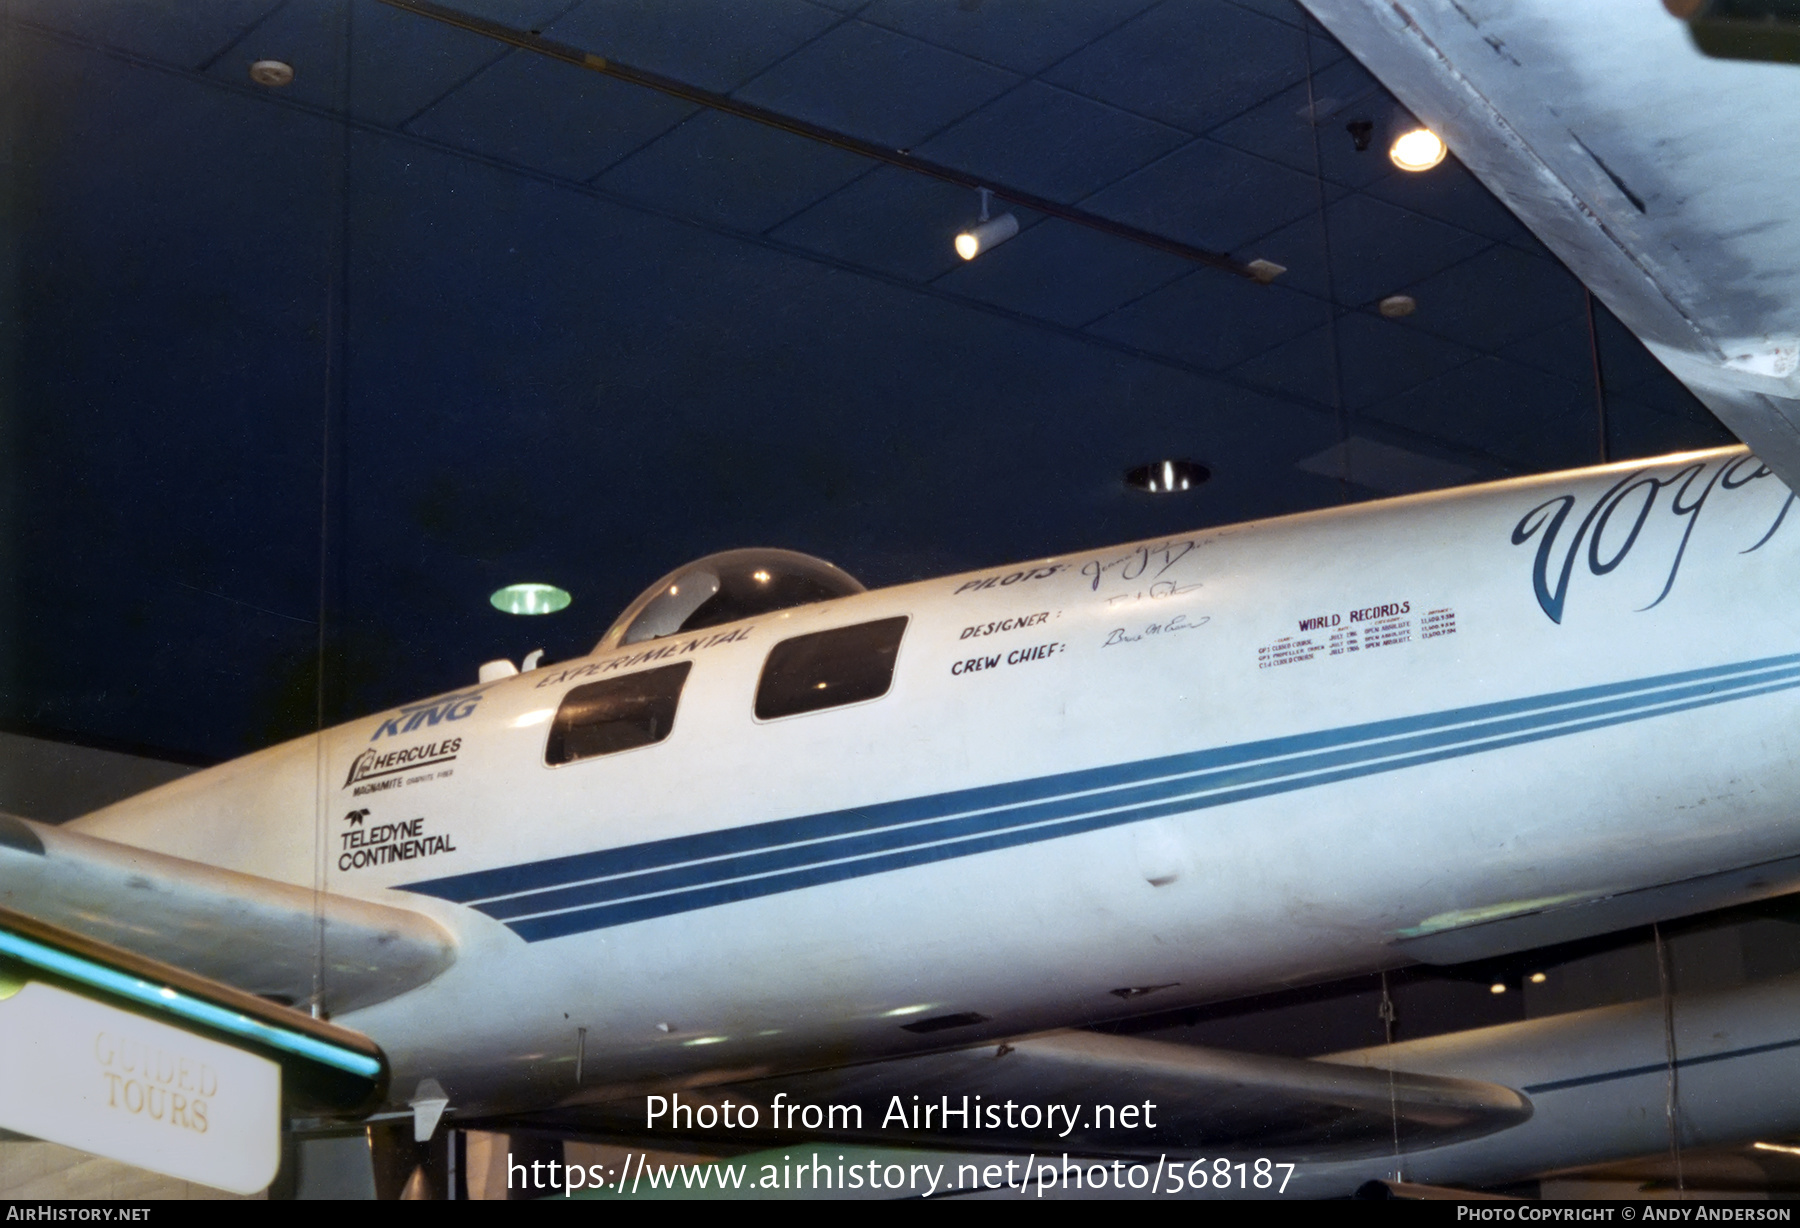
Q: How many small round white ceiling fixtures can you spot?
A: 2